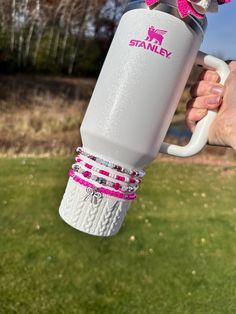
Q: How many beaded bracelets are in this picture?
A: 4